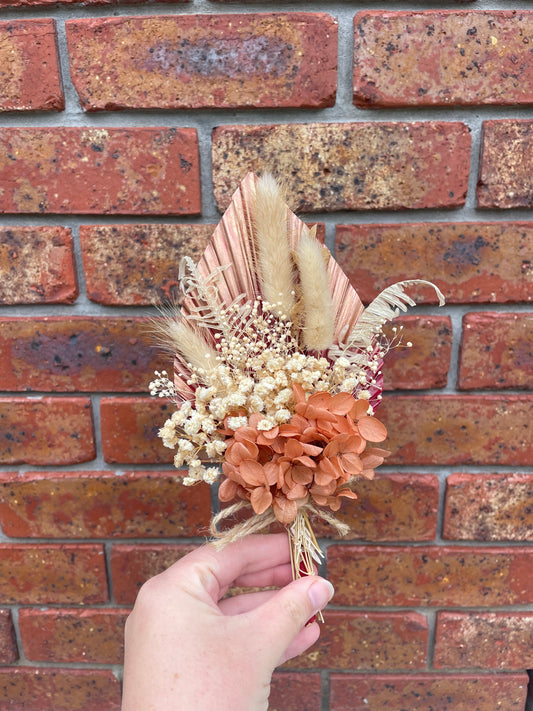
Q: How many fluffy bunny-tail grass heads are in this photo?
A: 3